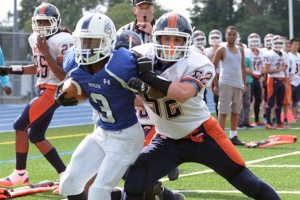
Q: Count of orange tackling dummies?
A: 2